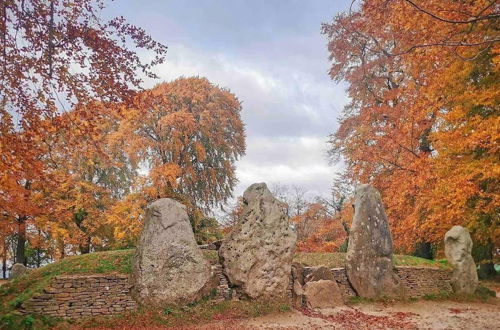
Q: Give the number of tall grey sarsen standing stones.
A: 4